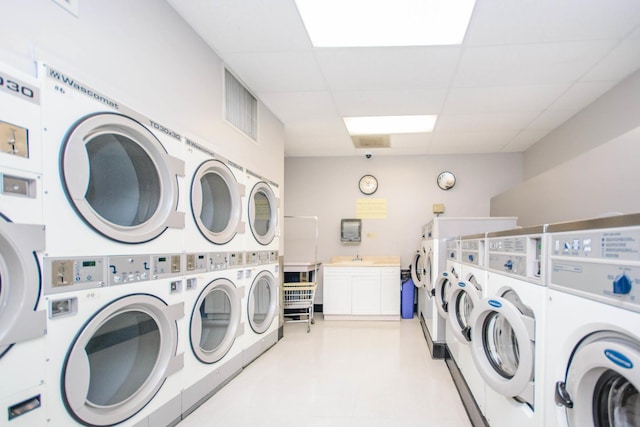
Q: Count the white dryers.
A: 7